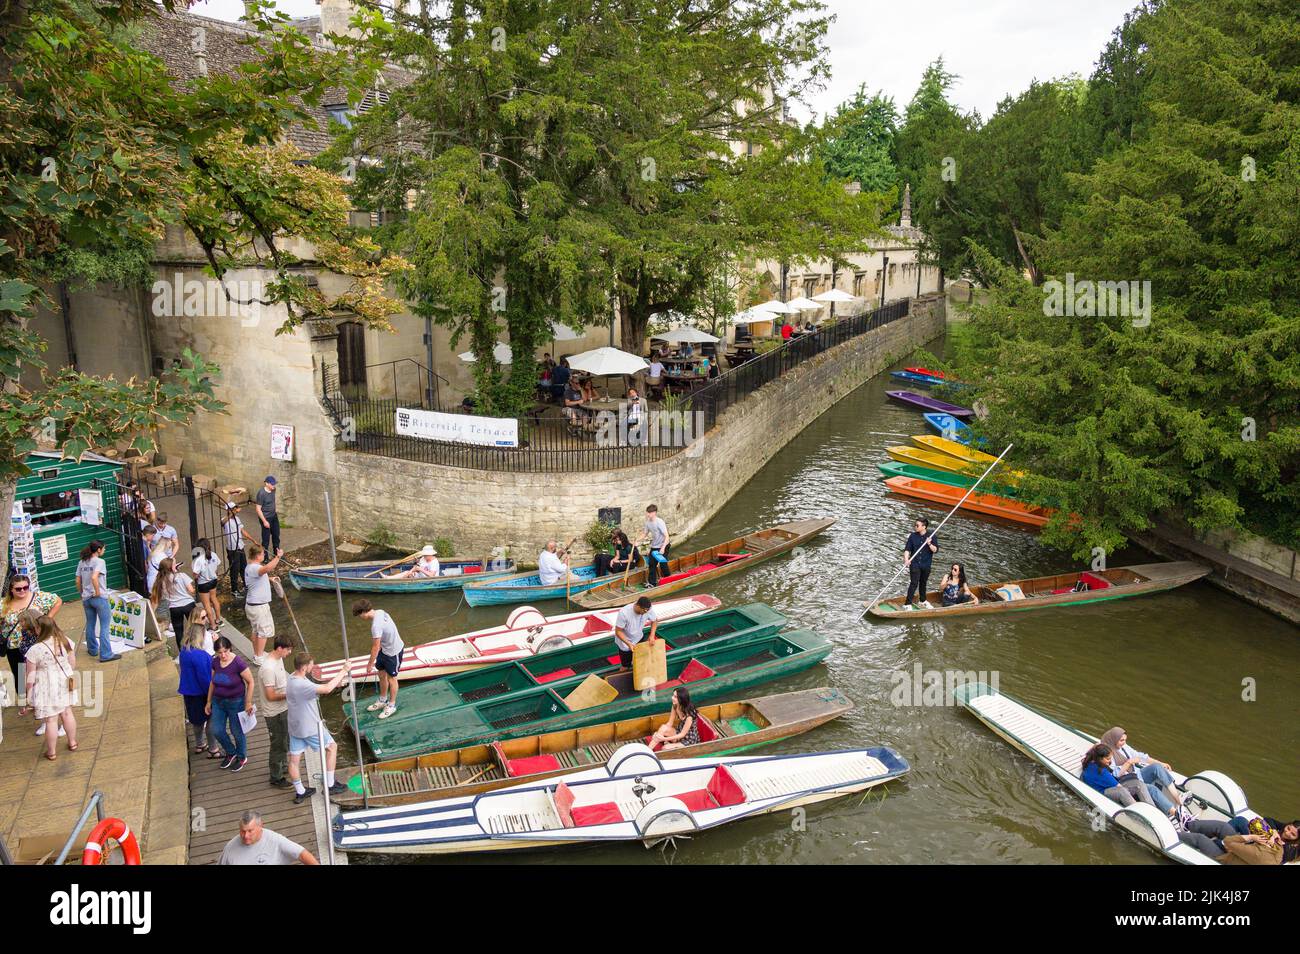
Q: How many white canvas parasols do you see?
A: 8